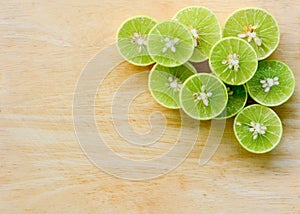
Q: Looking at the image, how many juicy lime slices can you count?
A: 10